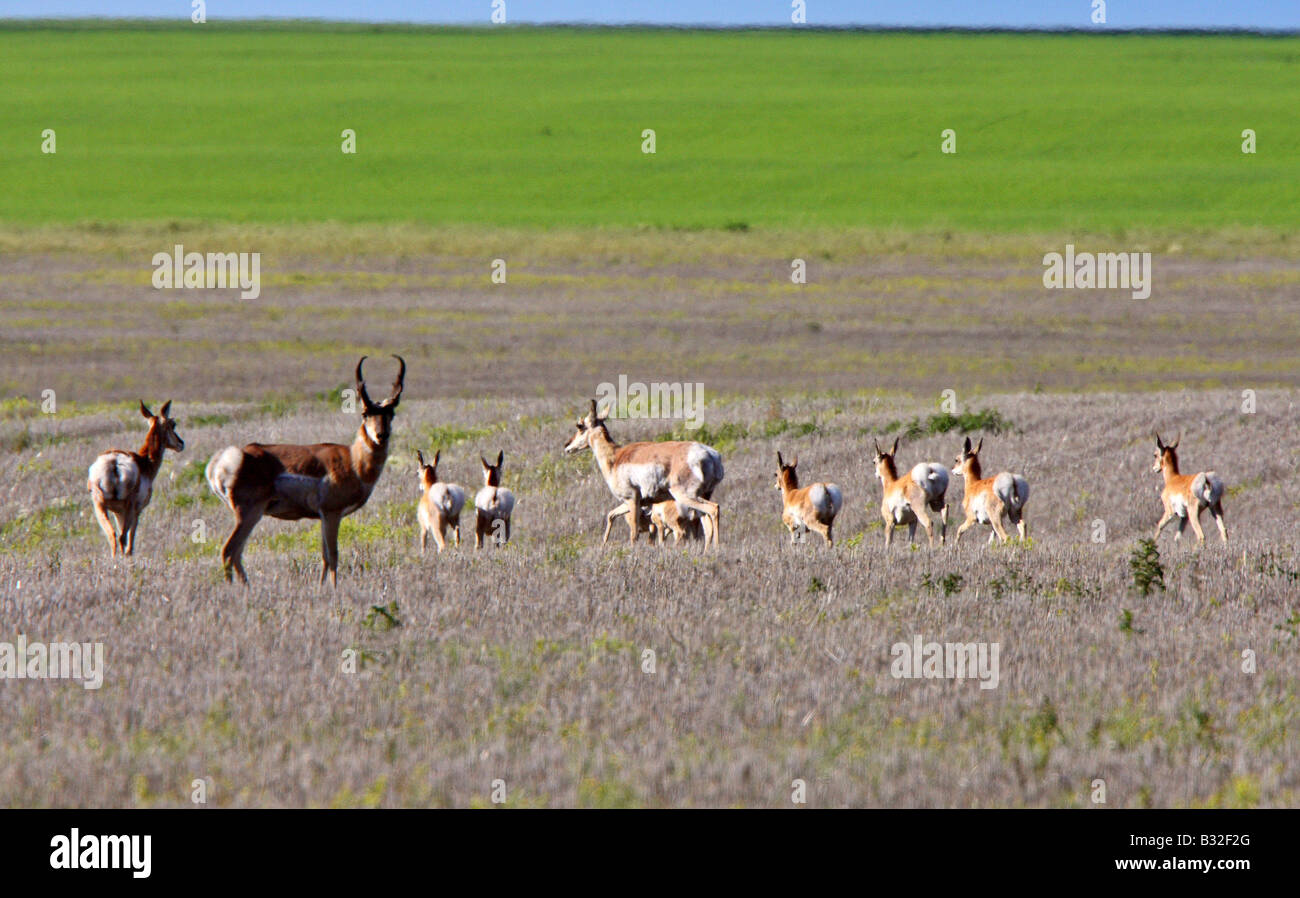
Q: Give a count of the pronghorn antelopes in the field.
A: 10